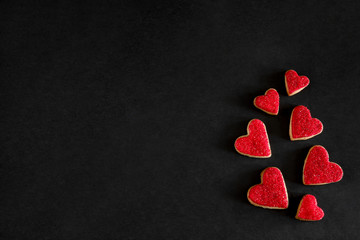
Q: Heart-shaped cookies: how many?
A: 7